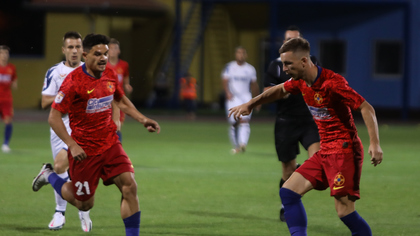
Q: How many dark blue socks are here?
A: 6